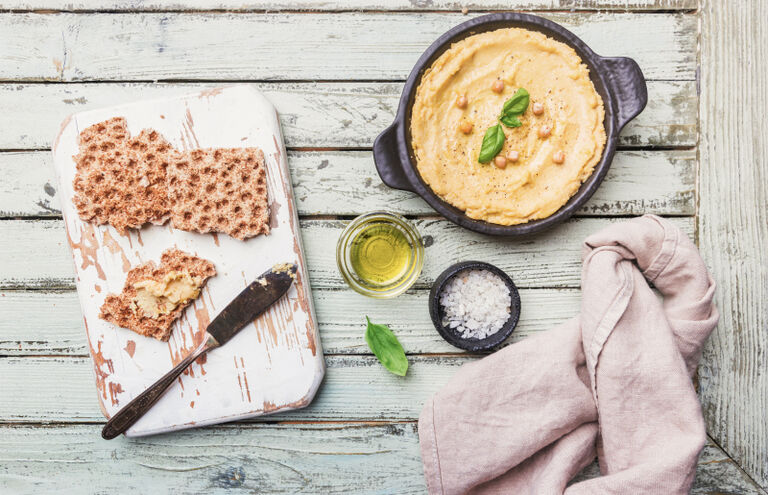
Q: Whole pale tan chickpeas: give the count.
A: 8